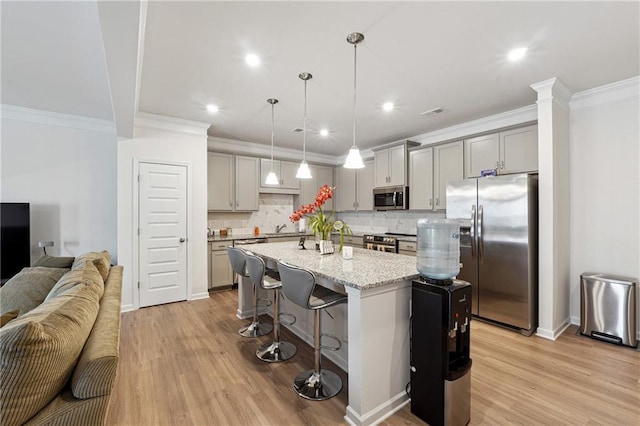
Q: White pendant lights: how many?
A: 3